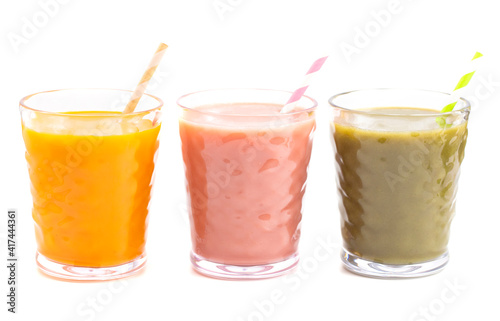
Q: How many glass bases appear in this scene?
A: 3